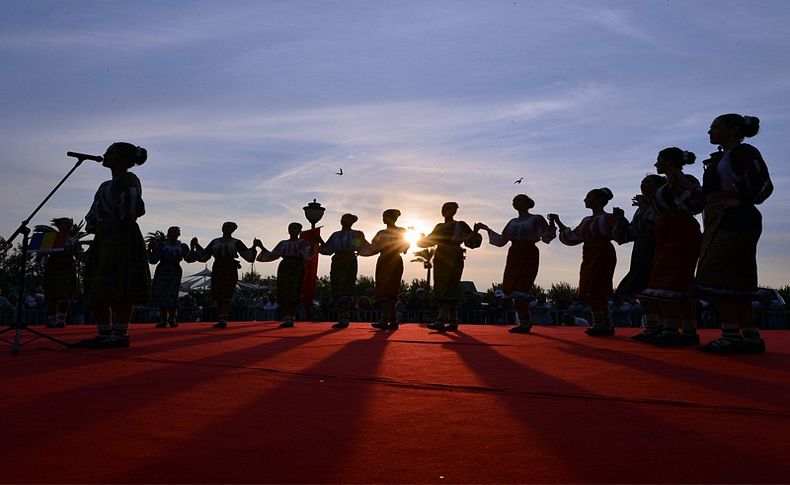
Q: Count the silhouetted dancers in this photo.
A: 13